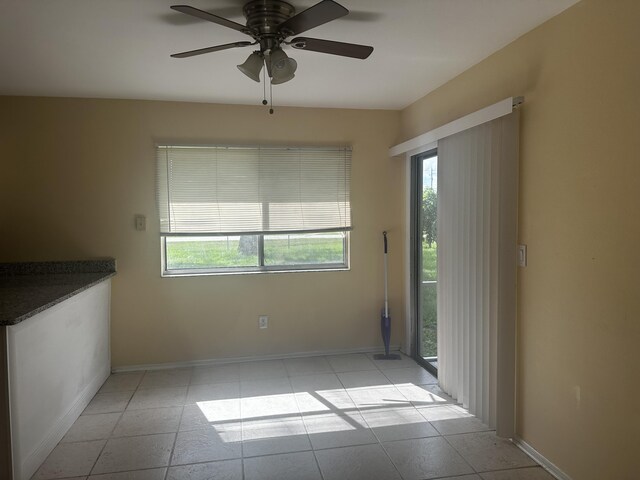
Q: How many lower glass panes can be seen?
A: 2